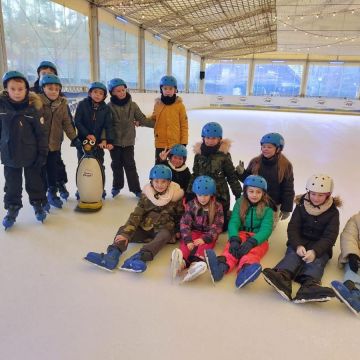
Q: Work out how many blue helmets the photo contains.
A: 12